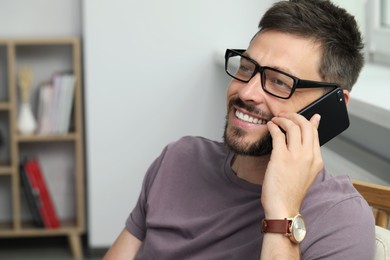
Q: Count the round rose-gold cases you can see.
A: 1